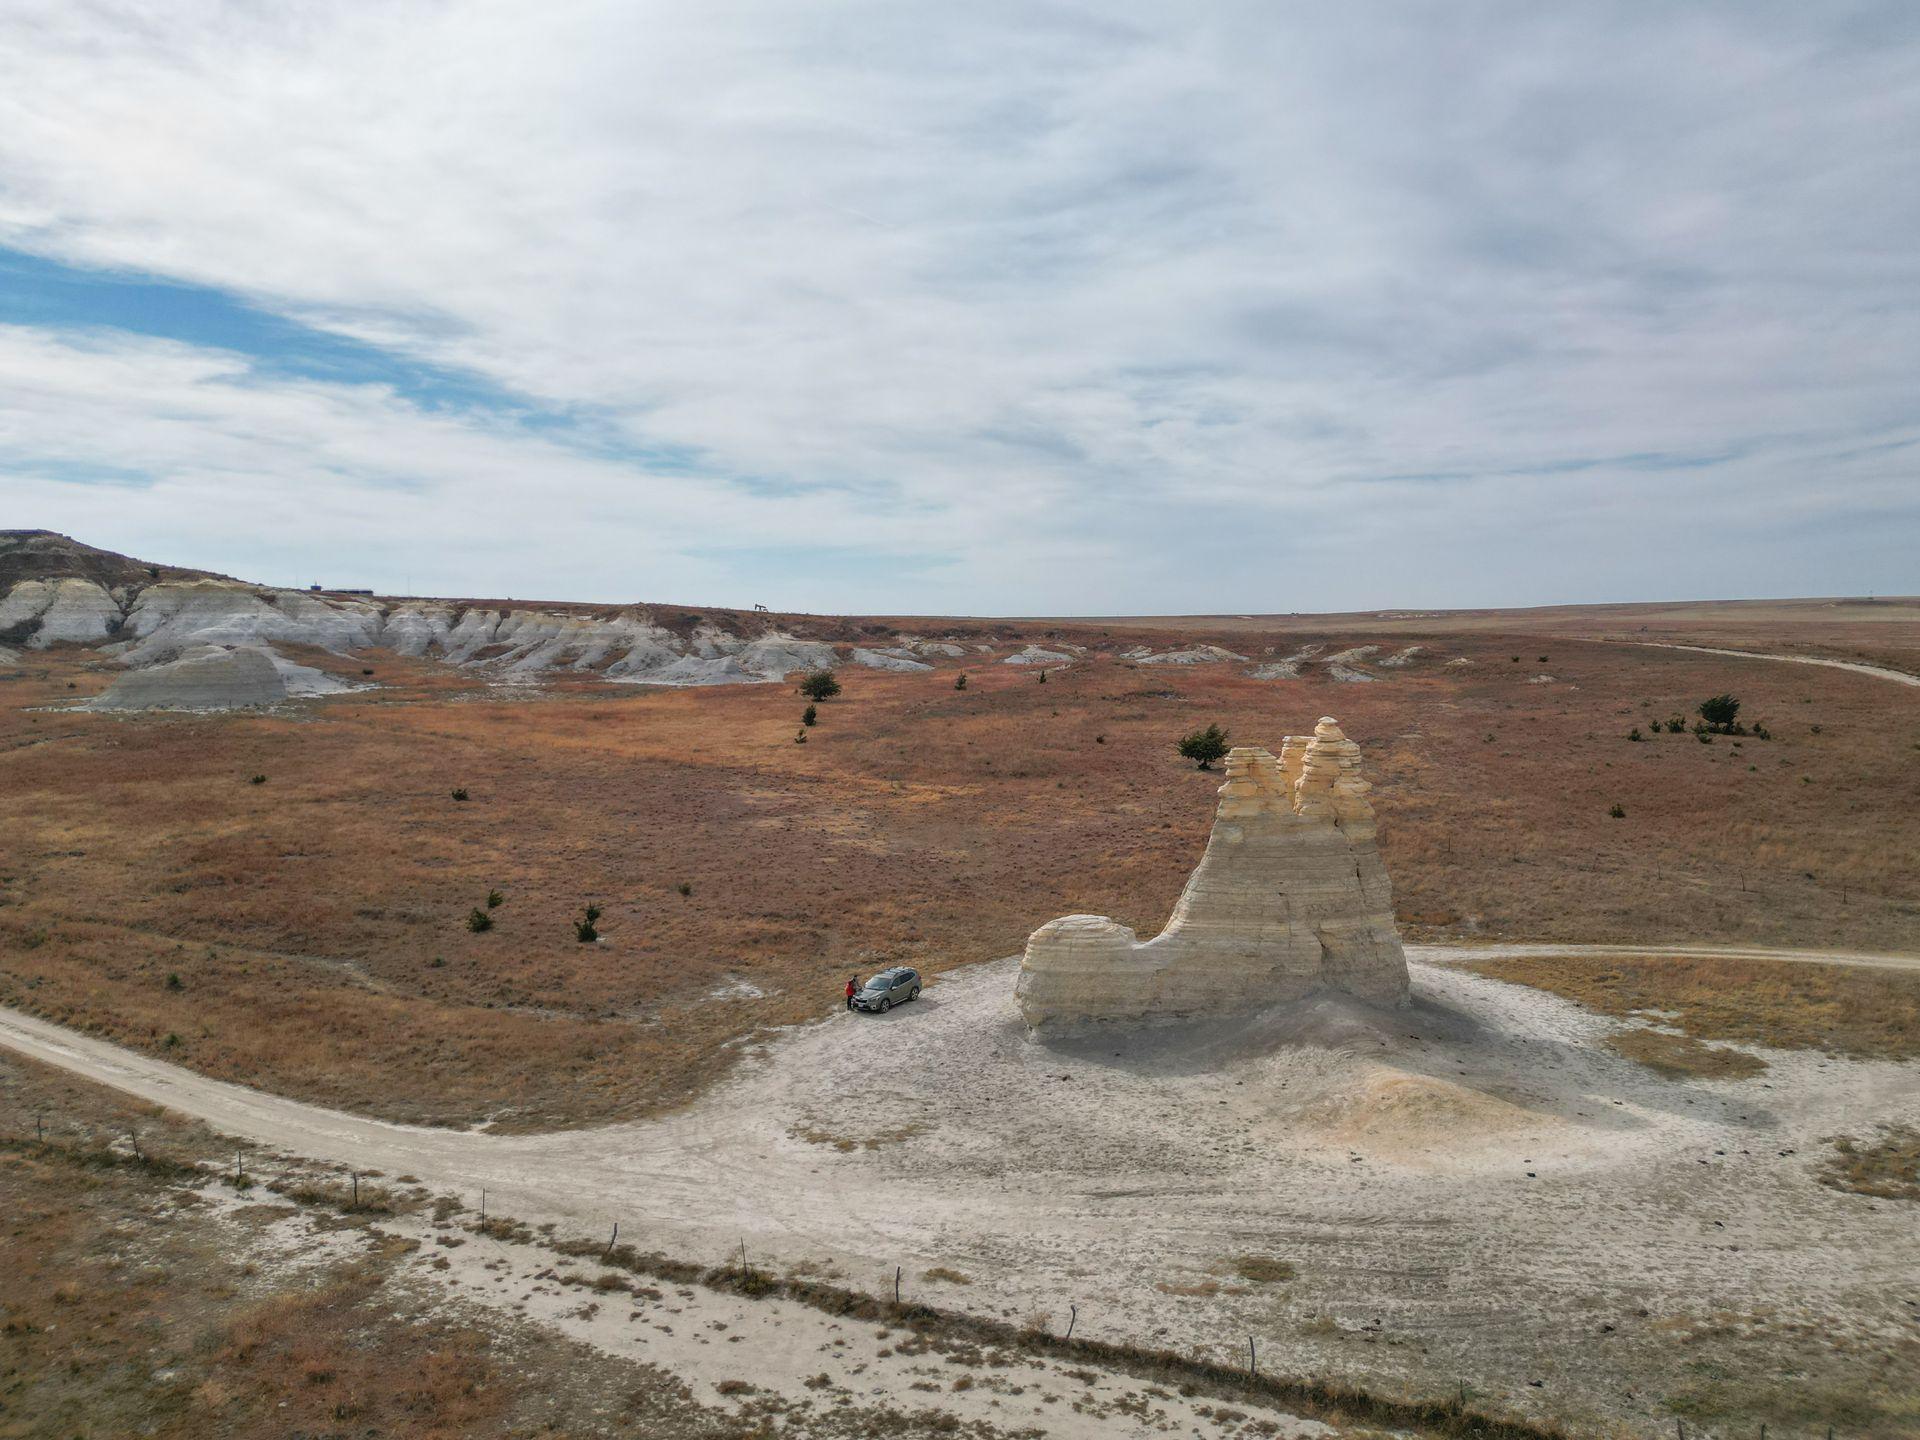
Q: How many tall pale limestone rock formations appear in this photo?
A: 1